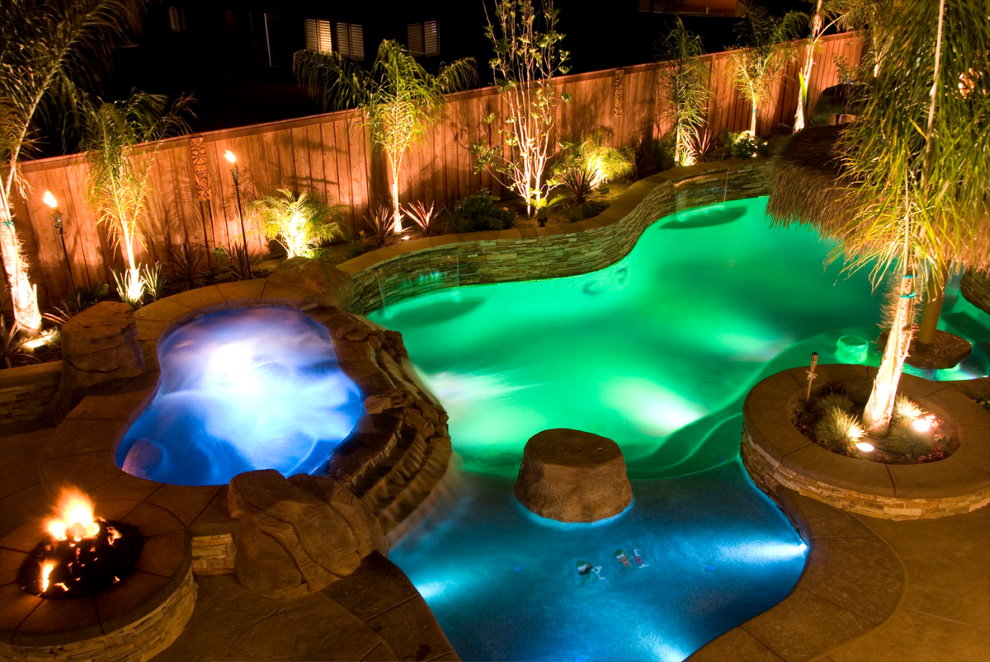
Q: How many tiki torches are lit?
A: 2